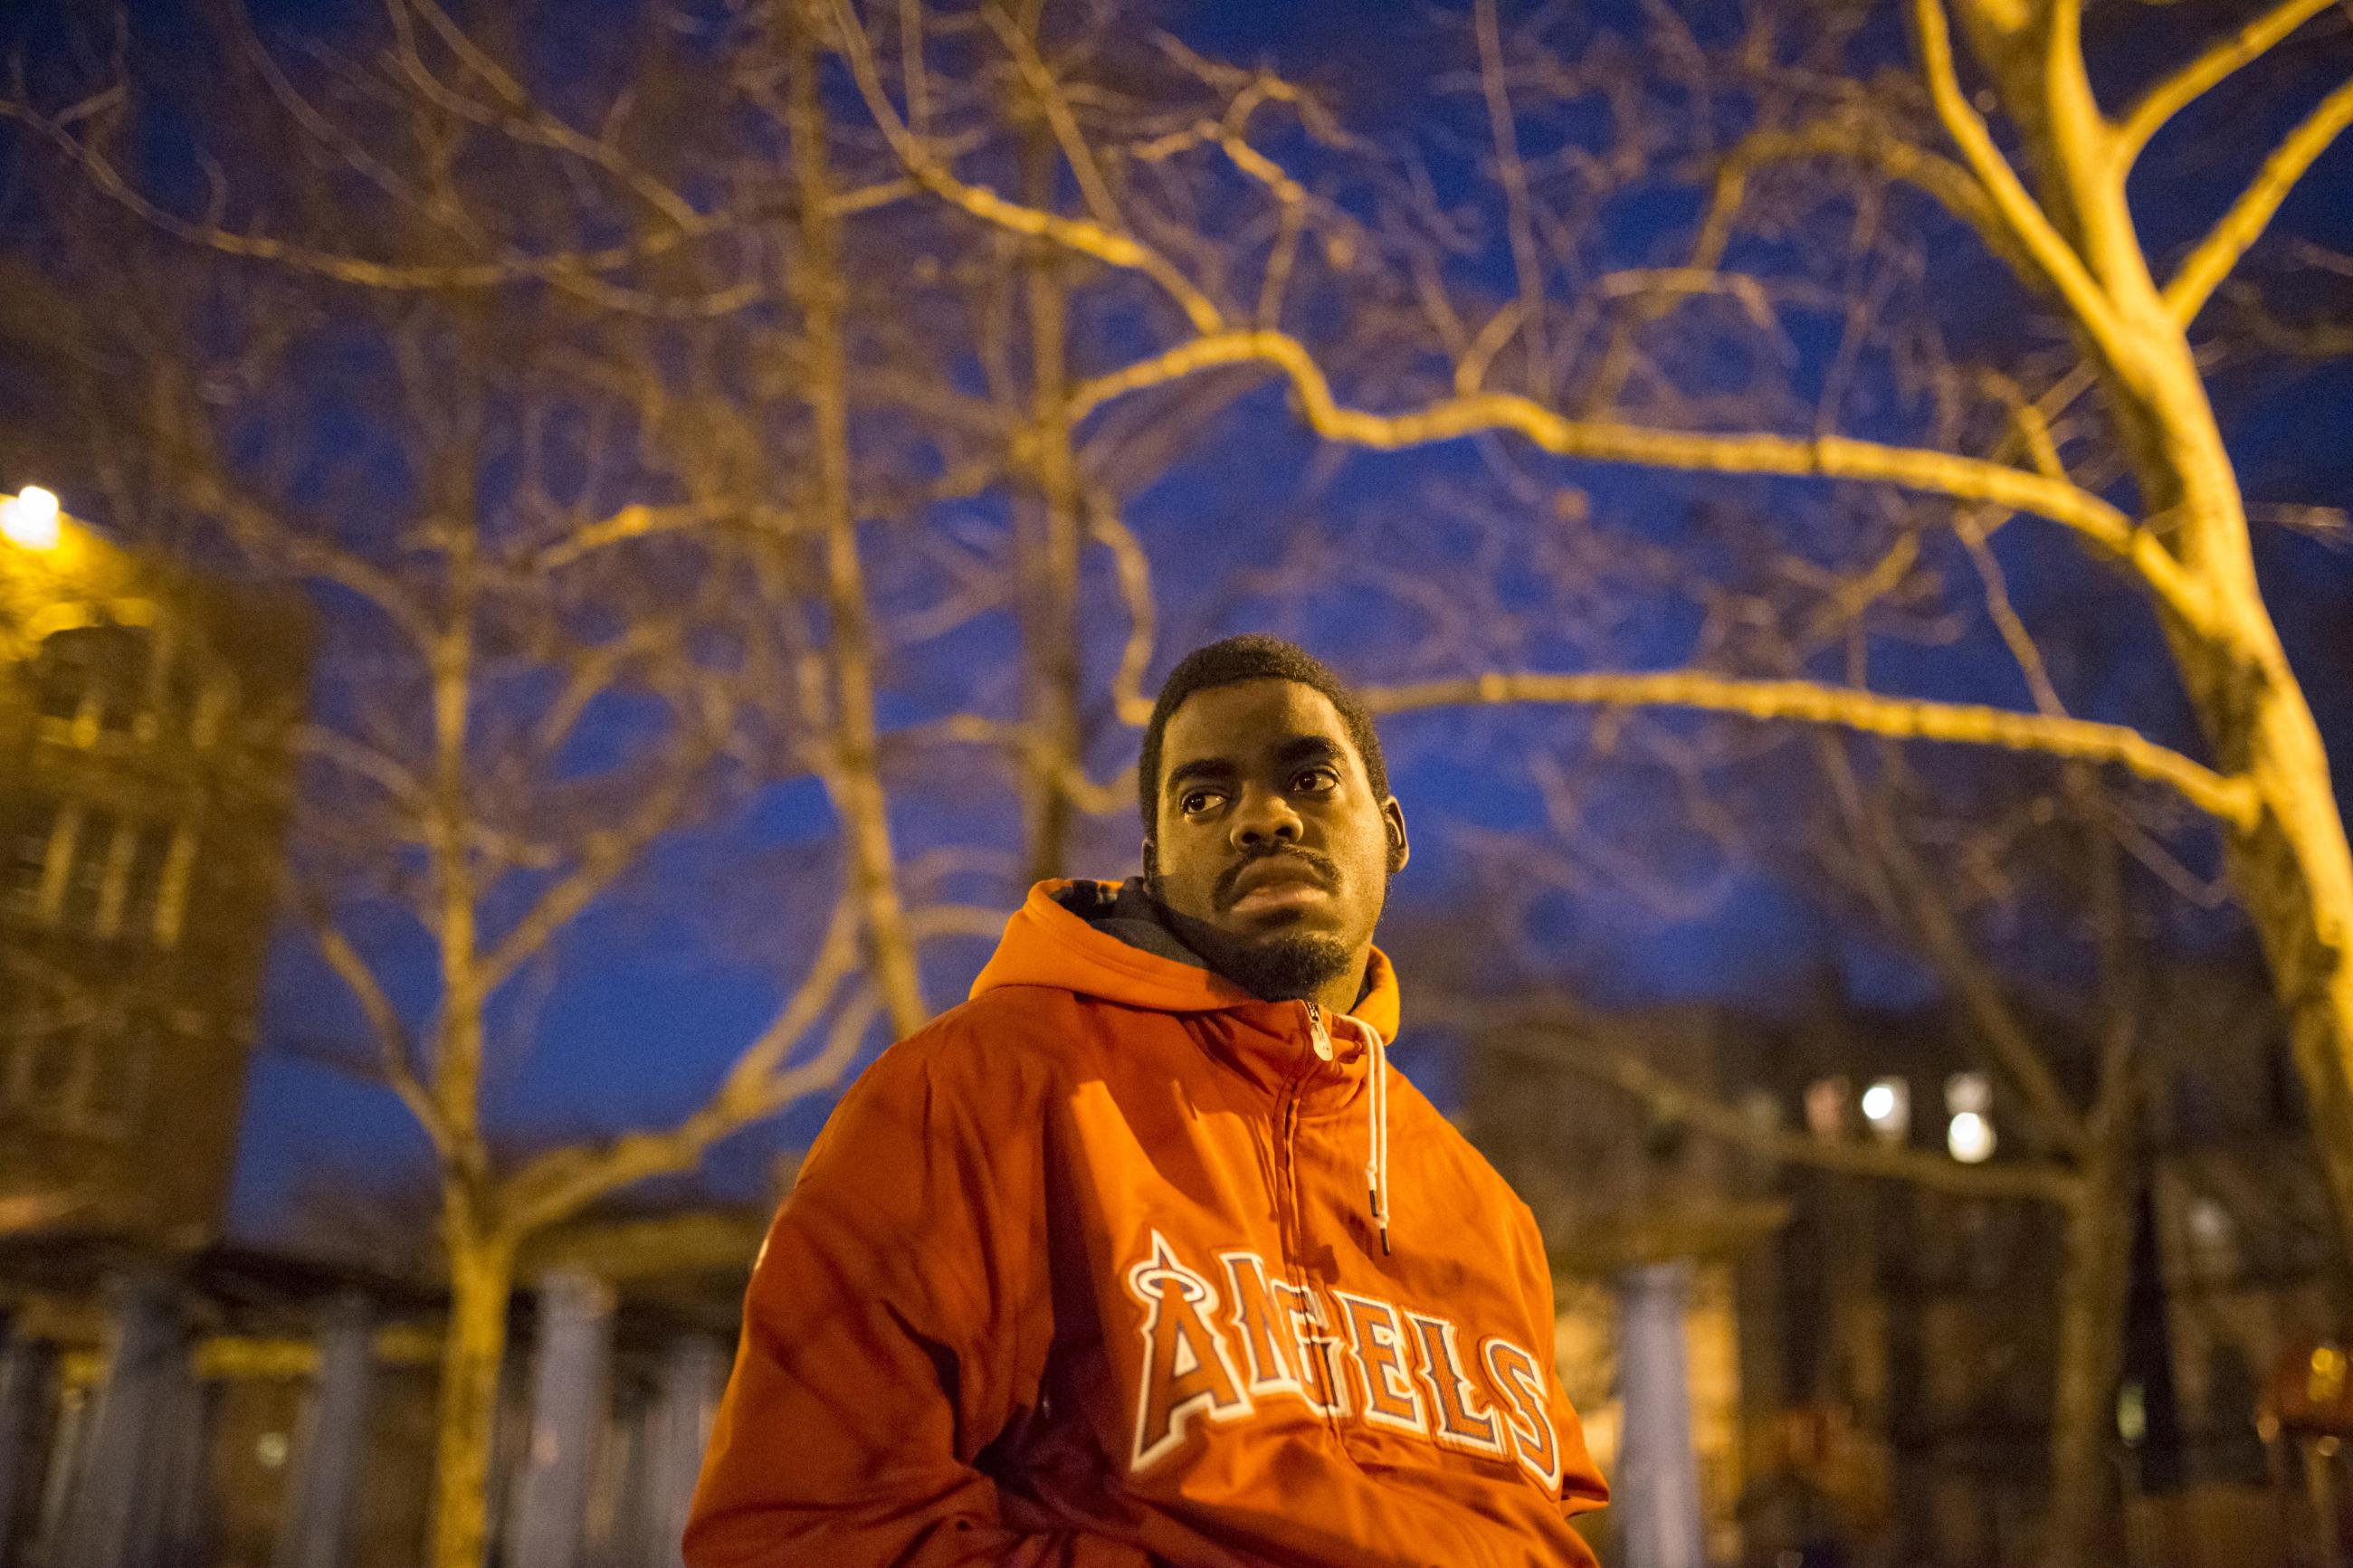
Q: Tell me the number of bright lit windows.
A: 2